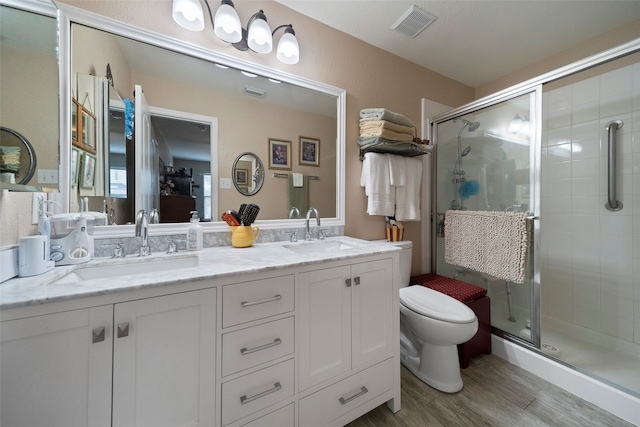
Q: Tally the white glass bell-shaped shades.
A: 4